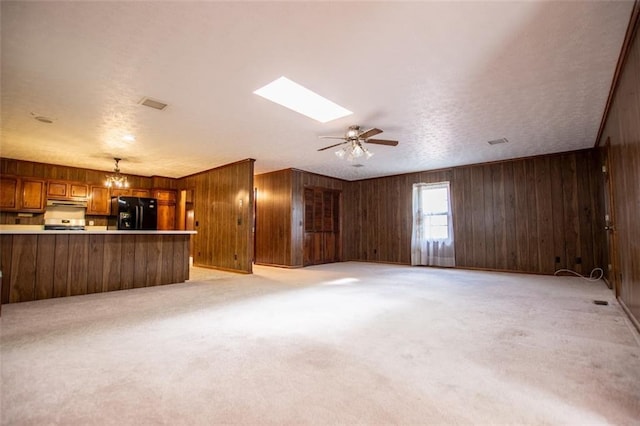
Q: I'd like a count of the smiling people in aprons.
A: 0